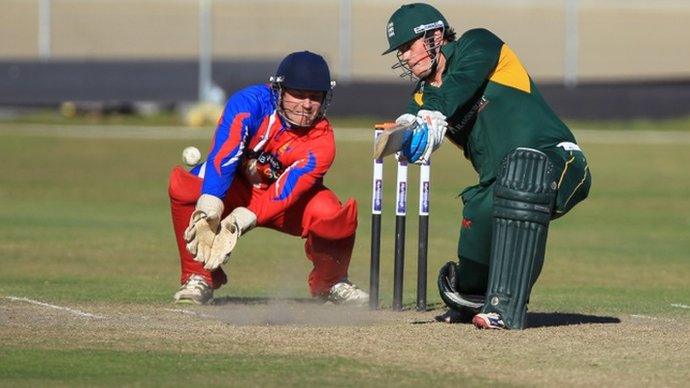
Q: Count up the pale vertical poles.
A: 4